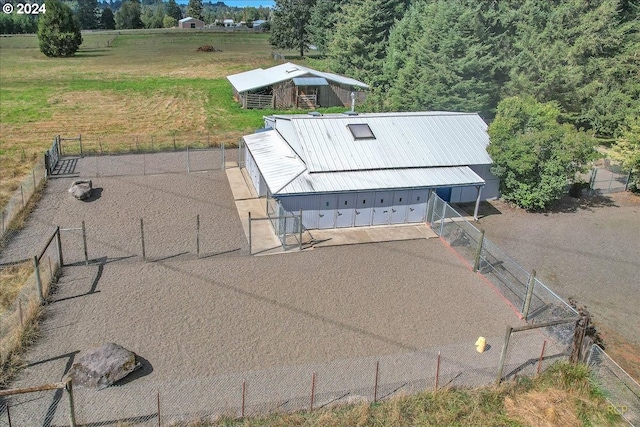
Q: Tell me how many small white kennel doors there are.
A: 6